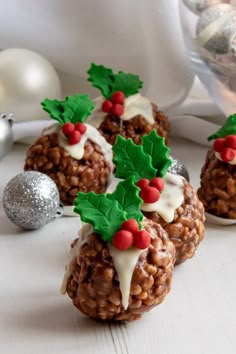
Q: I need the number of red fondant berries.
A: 15